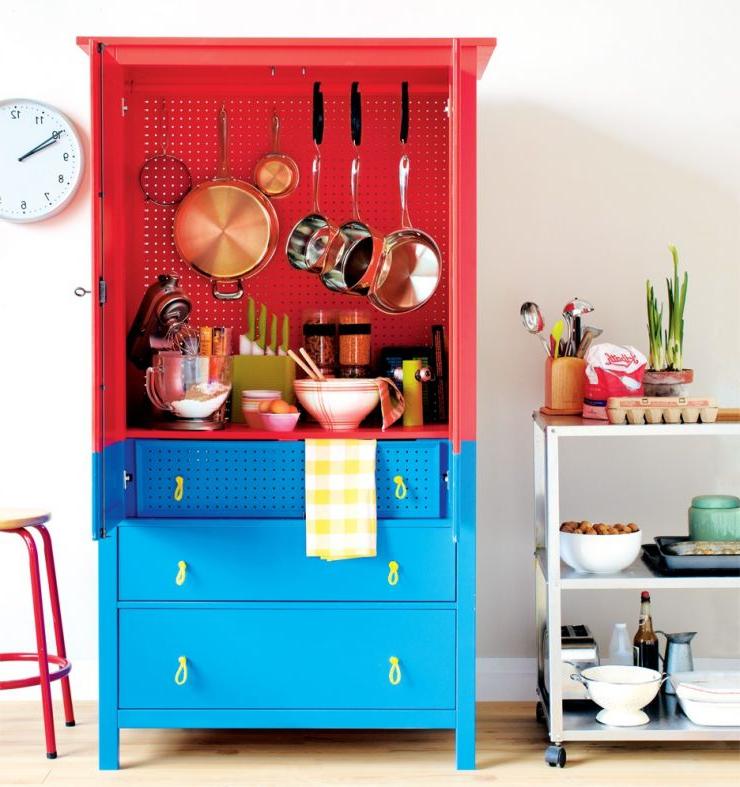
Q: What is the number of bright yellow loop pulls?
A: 6